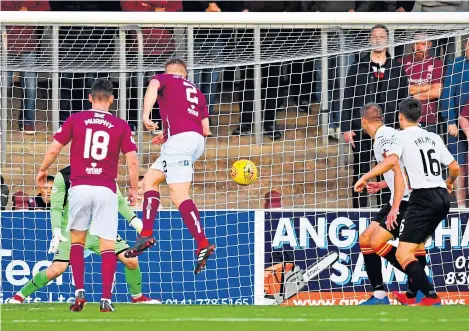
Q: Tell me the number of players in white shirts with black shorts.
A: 2